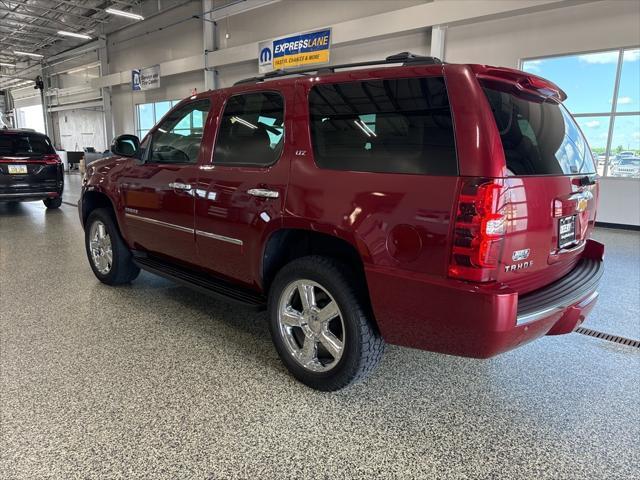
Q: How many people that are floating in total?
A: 0